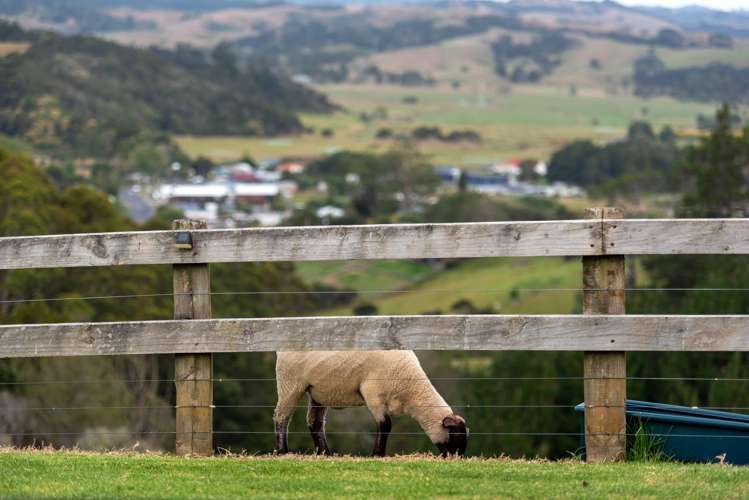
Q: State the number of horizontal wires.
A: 4